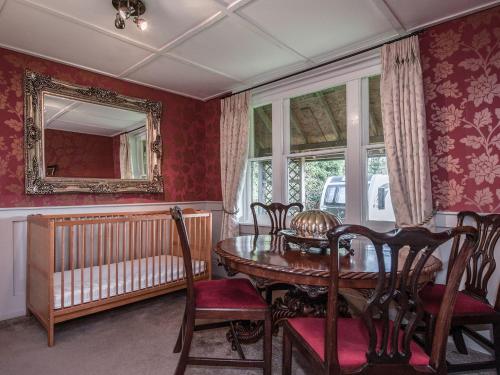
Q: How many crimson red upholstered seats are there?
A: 3